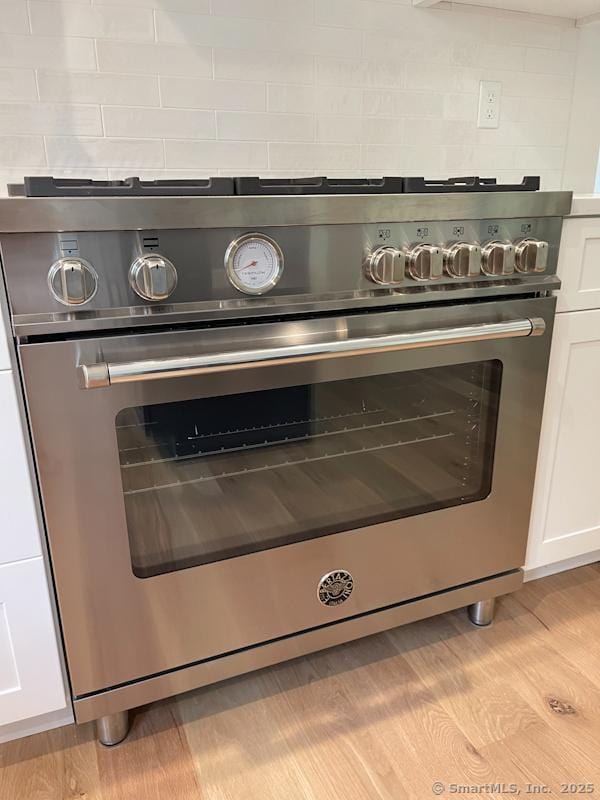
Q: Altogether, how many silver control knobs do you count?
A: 7